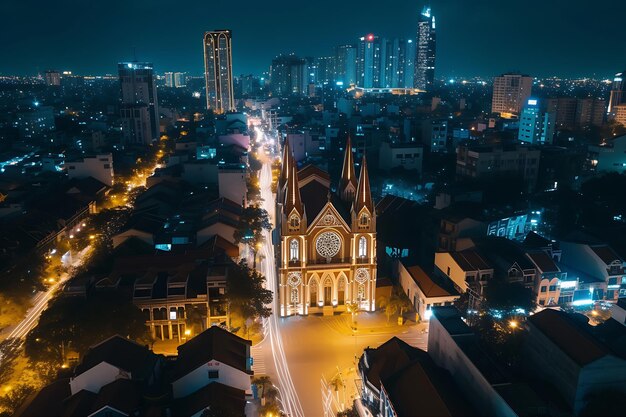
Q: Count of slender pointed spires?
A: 4